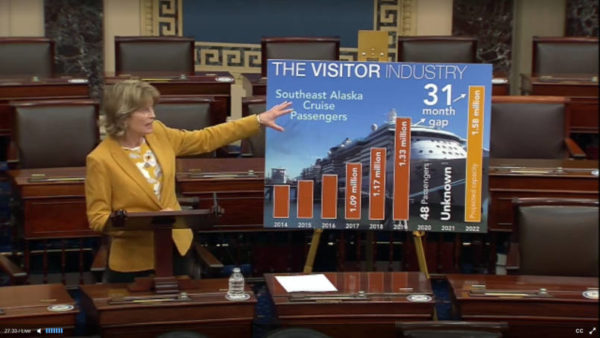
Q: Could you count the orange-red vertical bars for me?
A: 6